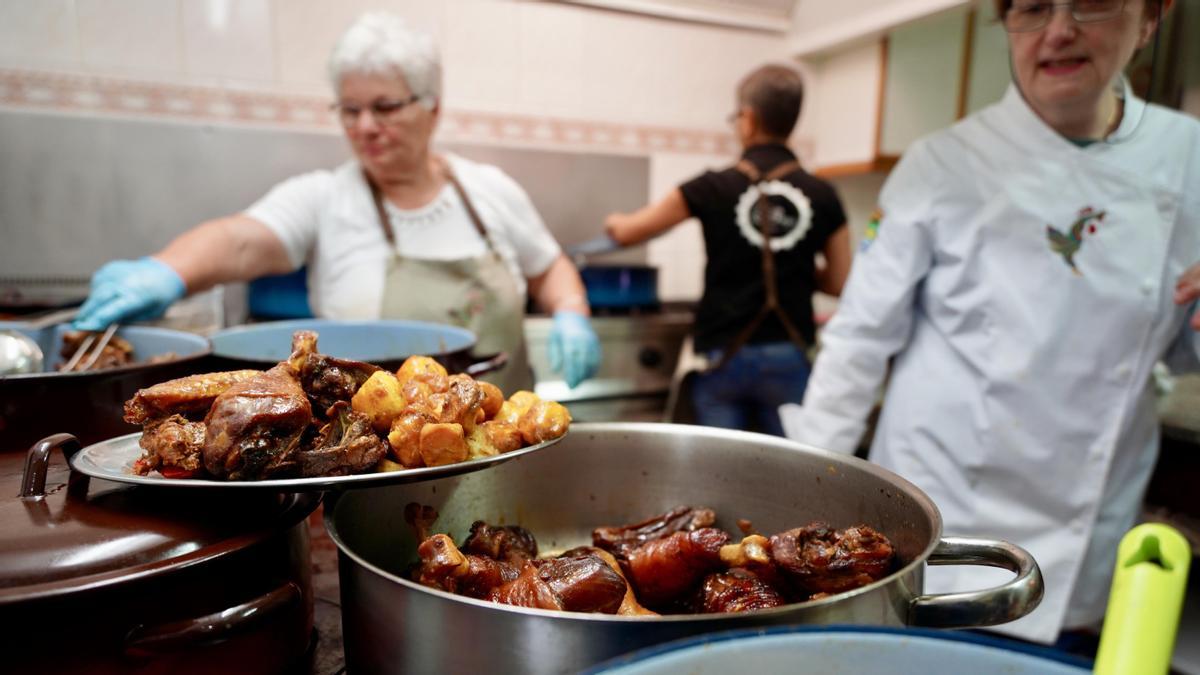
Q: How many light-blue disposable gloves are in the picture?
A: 2